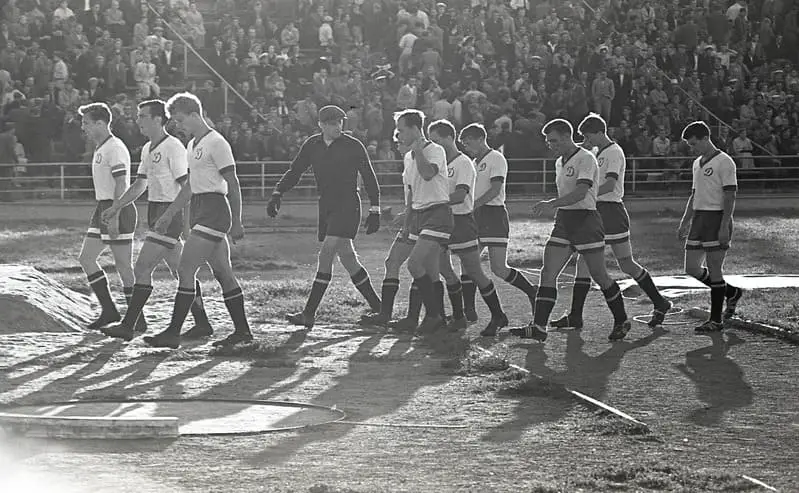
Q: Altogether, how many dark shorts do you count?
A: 11